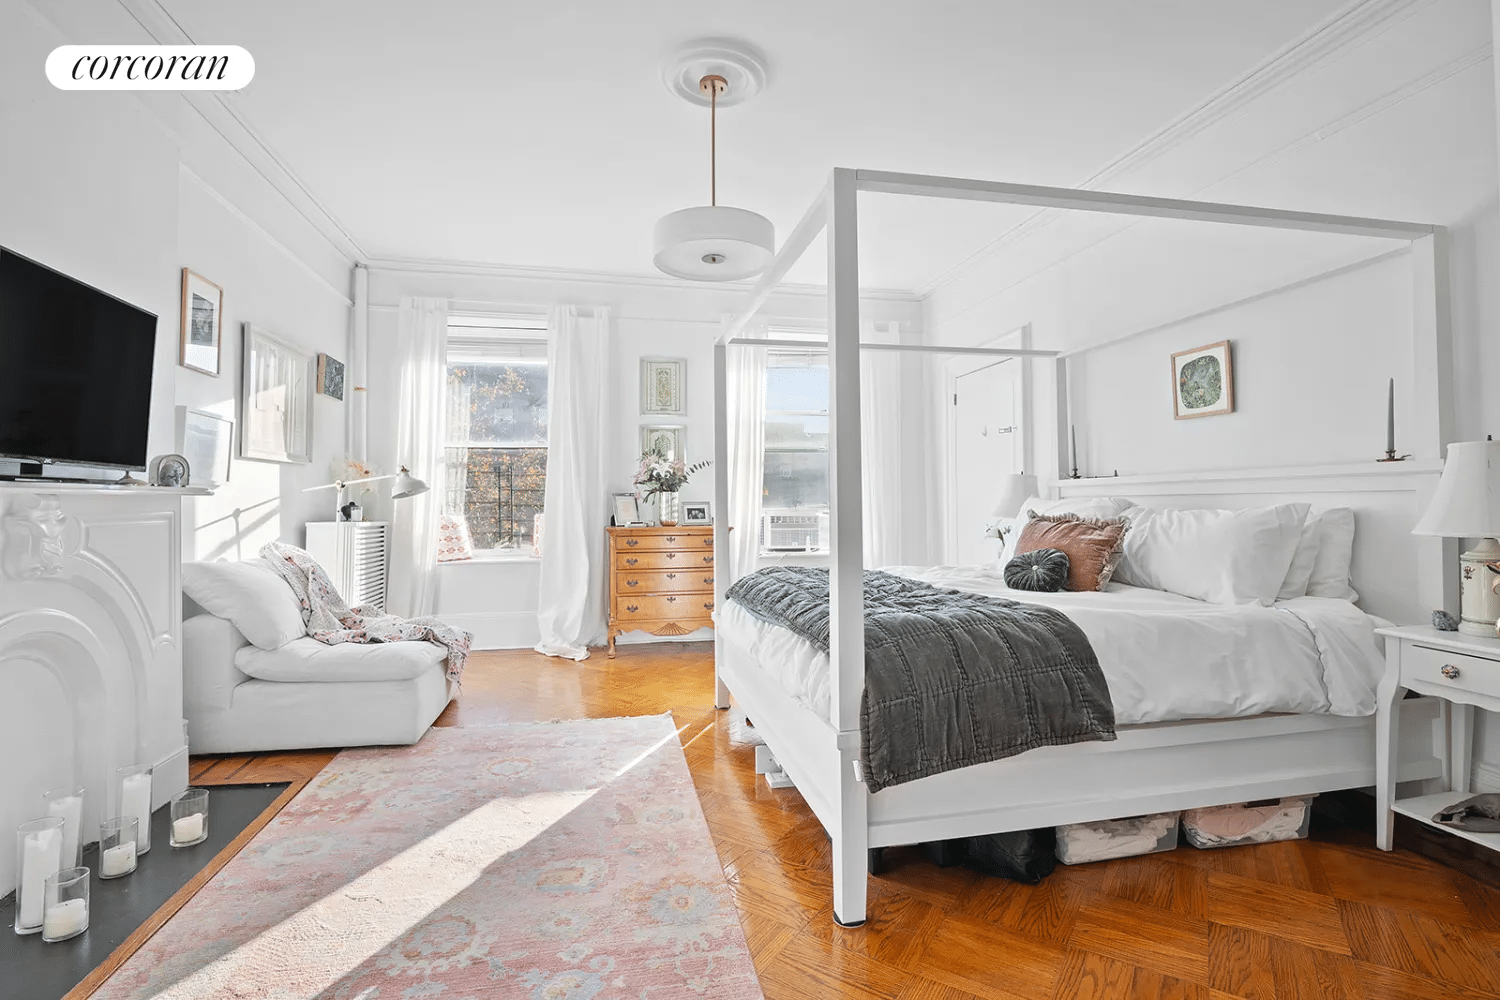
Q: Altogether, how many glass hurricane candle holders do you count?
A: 6